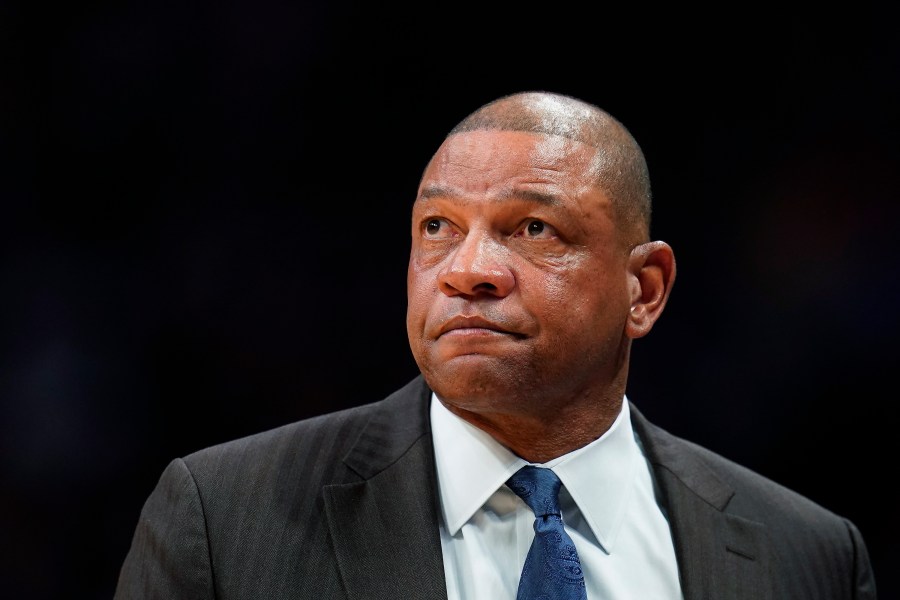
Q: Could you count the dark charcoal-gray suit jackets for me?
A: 1